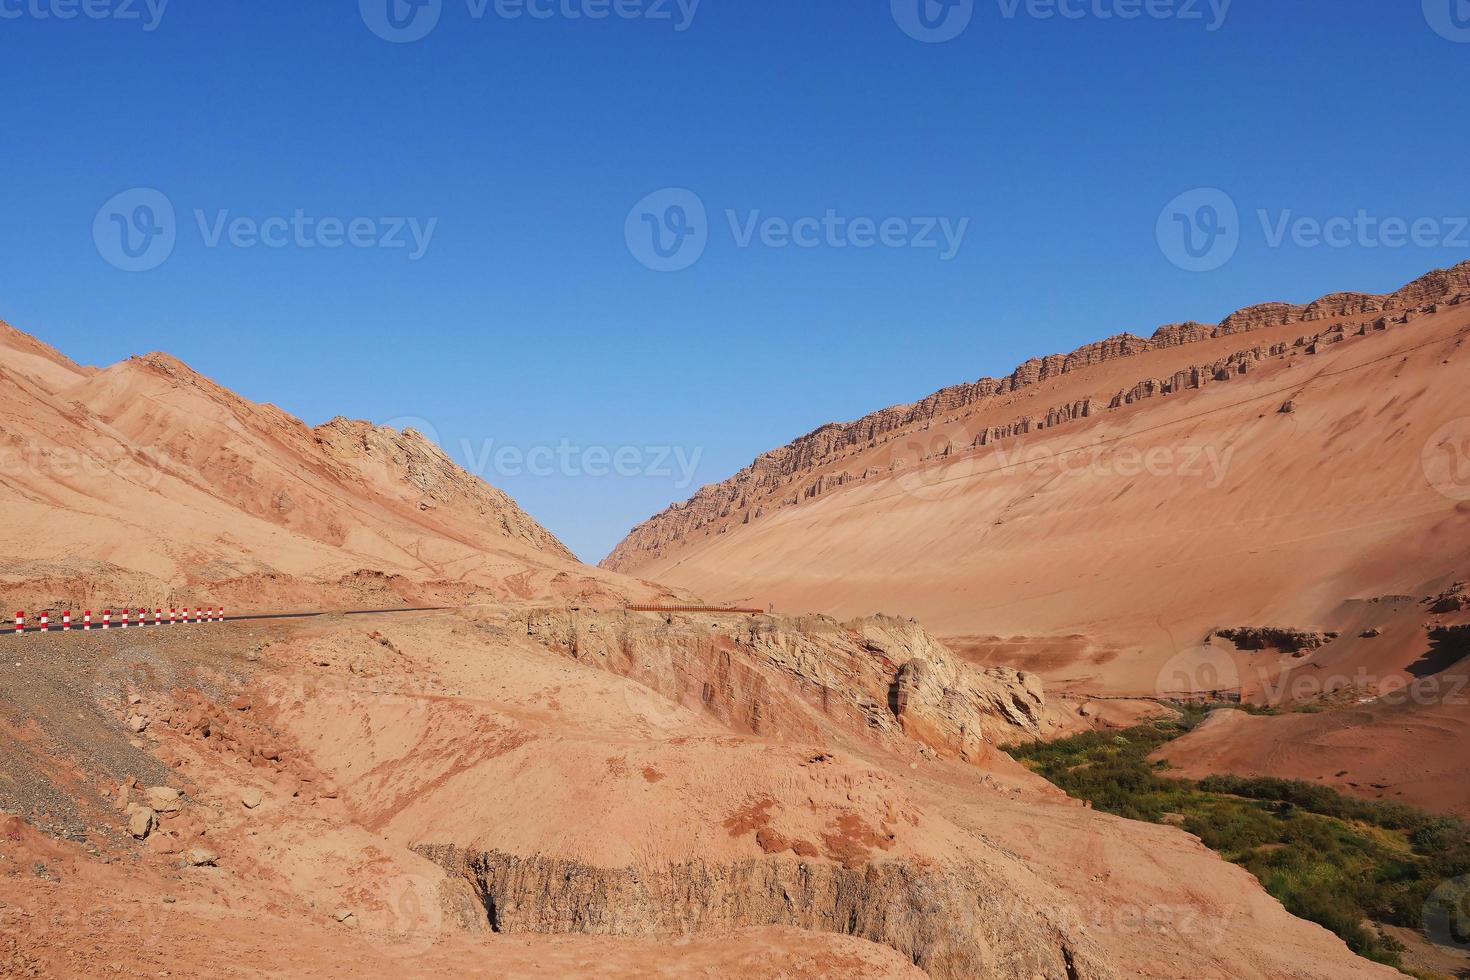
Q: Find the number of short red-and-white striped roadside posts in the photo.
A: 13